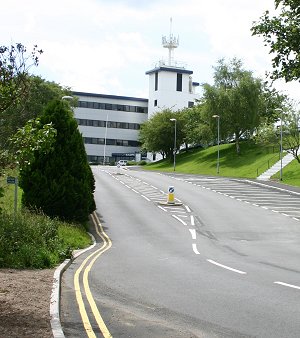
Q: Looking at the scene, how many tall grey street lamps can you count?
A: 3